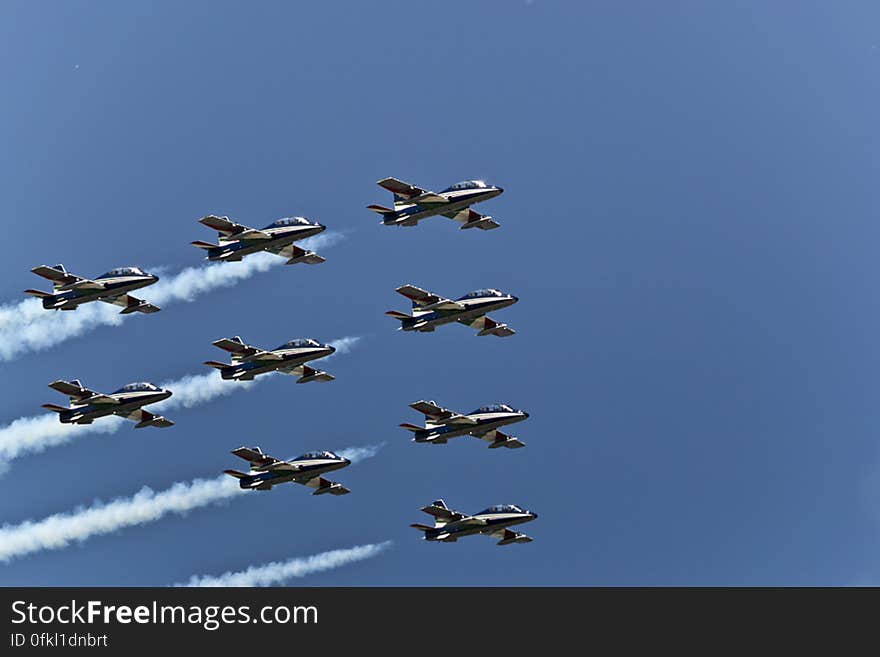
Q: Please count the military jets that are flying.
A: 9